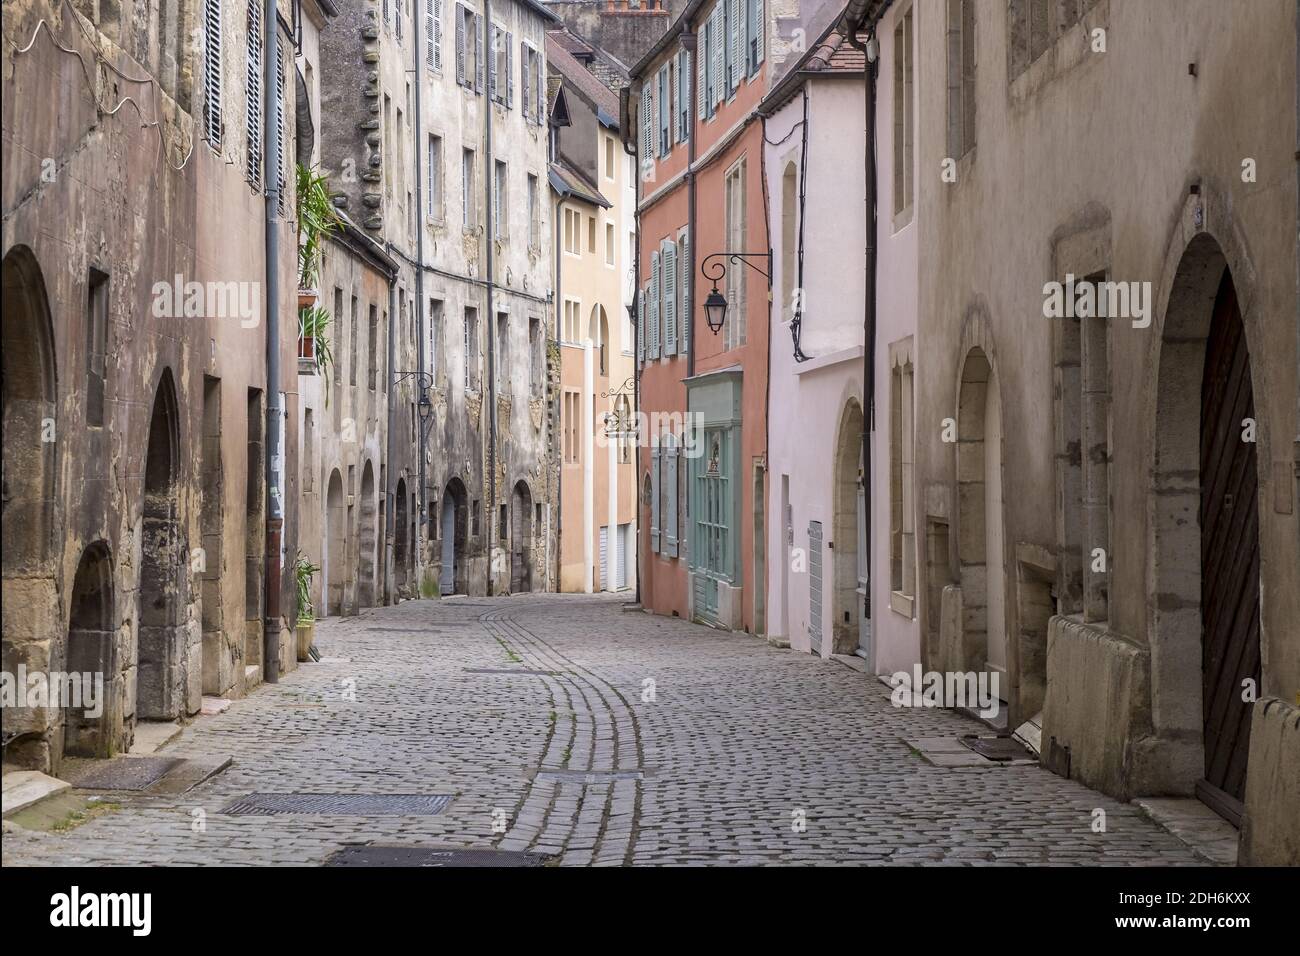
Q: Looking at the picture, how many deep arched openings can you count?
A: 11